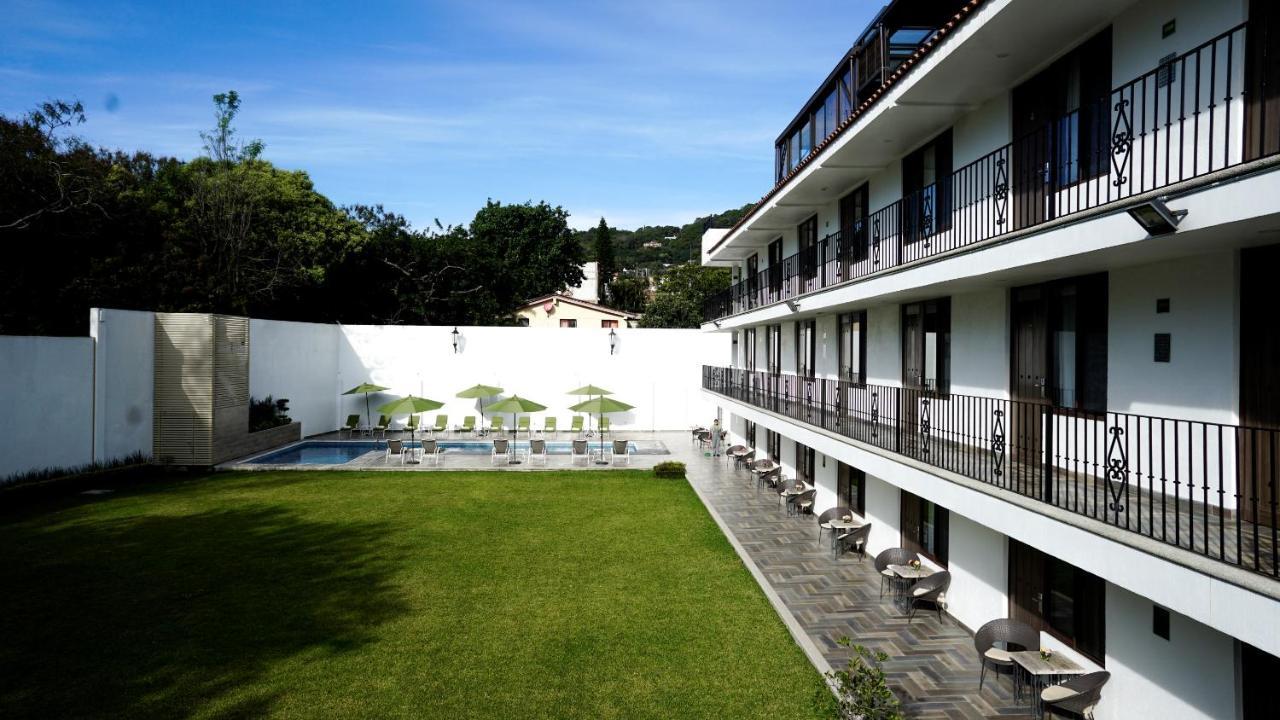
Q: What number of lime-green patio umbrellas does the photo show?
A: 6